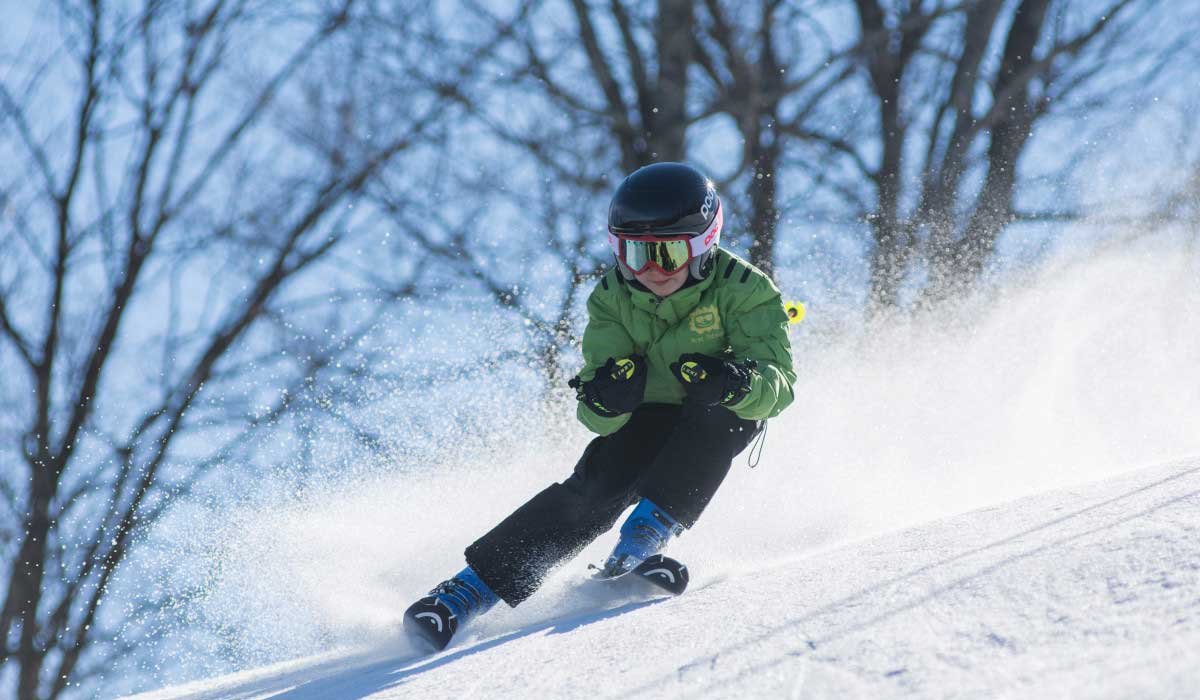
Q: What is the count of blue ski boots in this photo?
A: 2